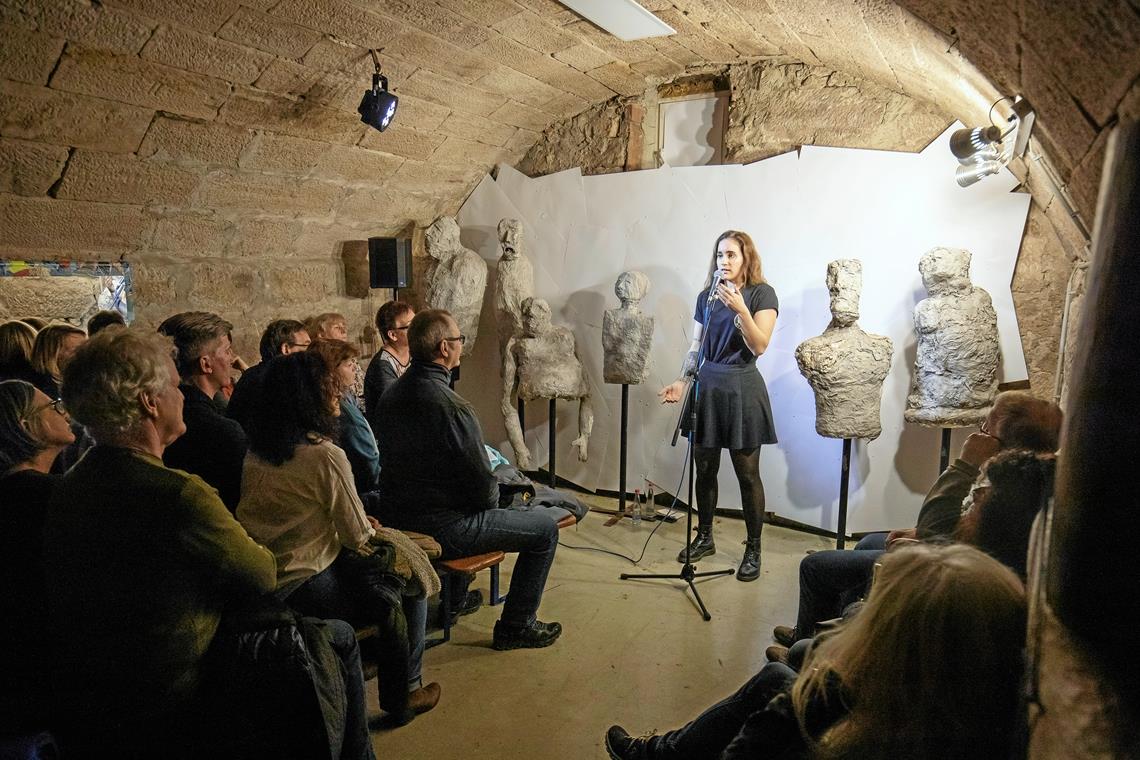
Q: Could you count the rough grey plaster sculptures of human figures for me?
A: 6